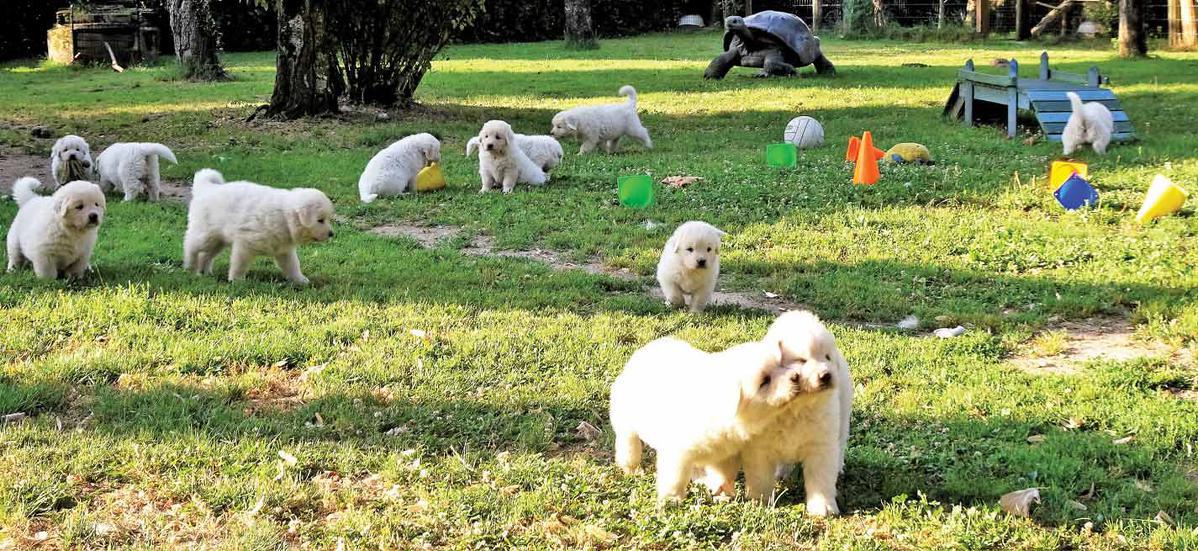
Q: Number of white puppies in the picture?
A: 12